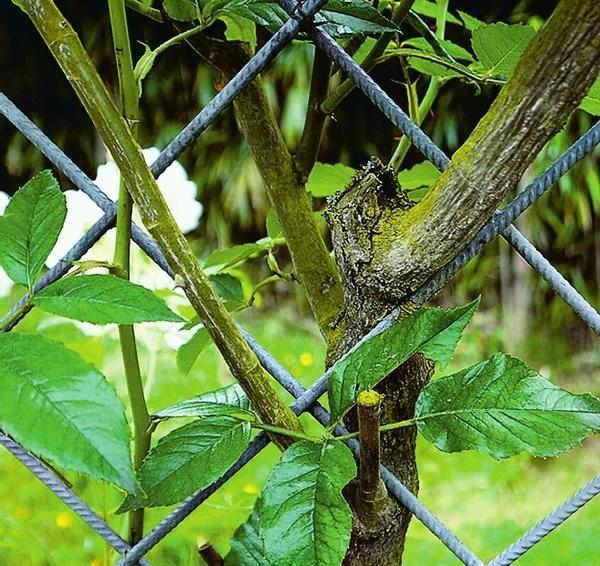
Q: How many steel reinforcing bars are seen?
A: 6